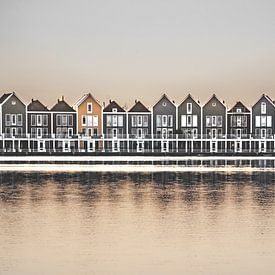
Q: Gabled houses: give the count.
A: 11